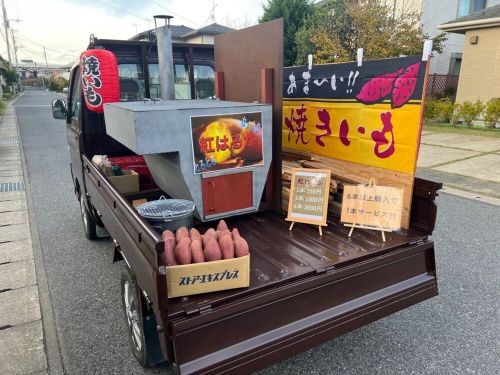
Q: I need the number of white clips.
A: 3